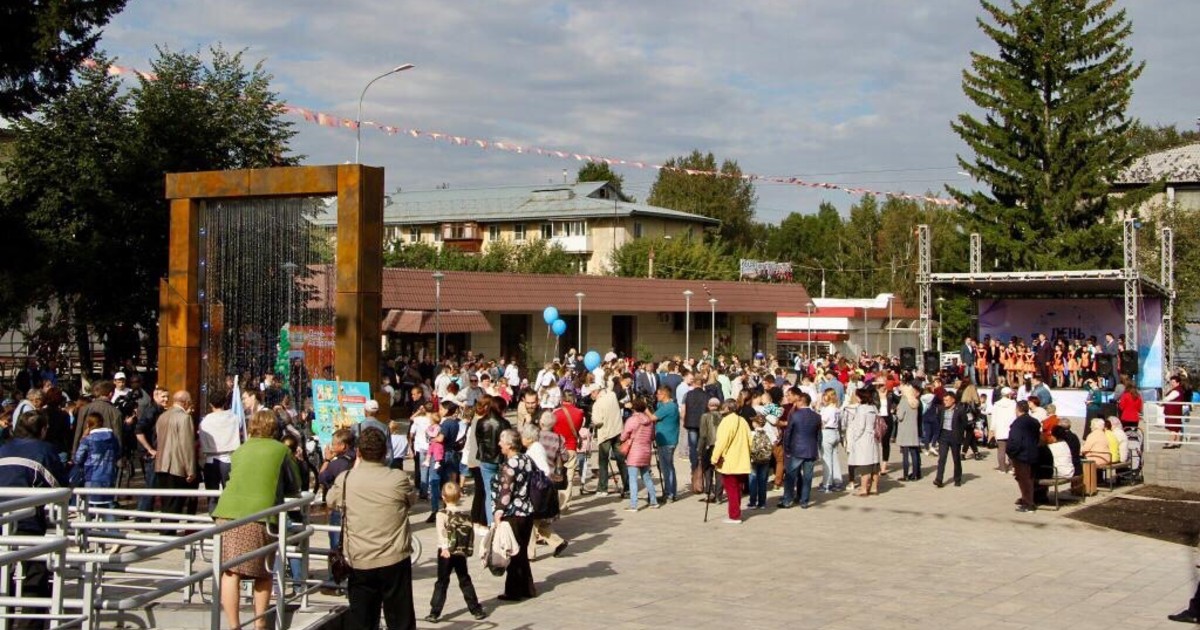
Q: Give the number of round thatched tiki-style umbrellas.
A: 0